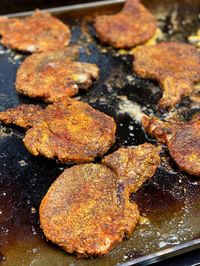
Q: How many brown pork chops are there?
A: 7